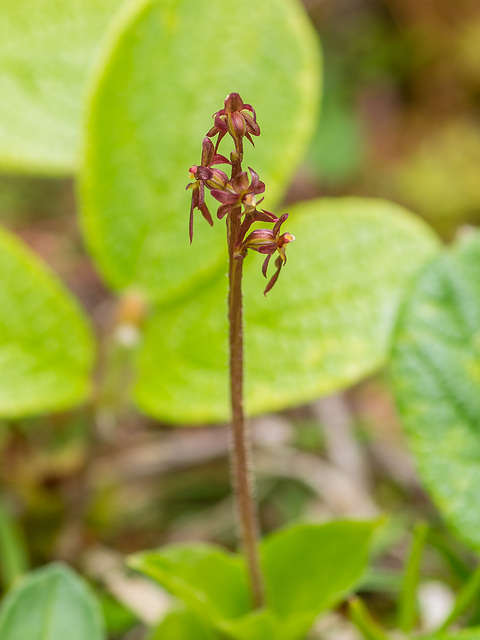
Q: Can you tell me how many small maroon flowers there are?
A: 4